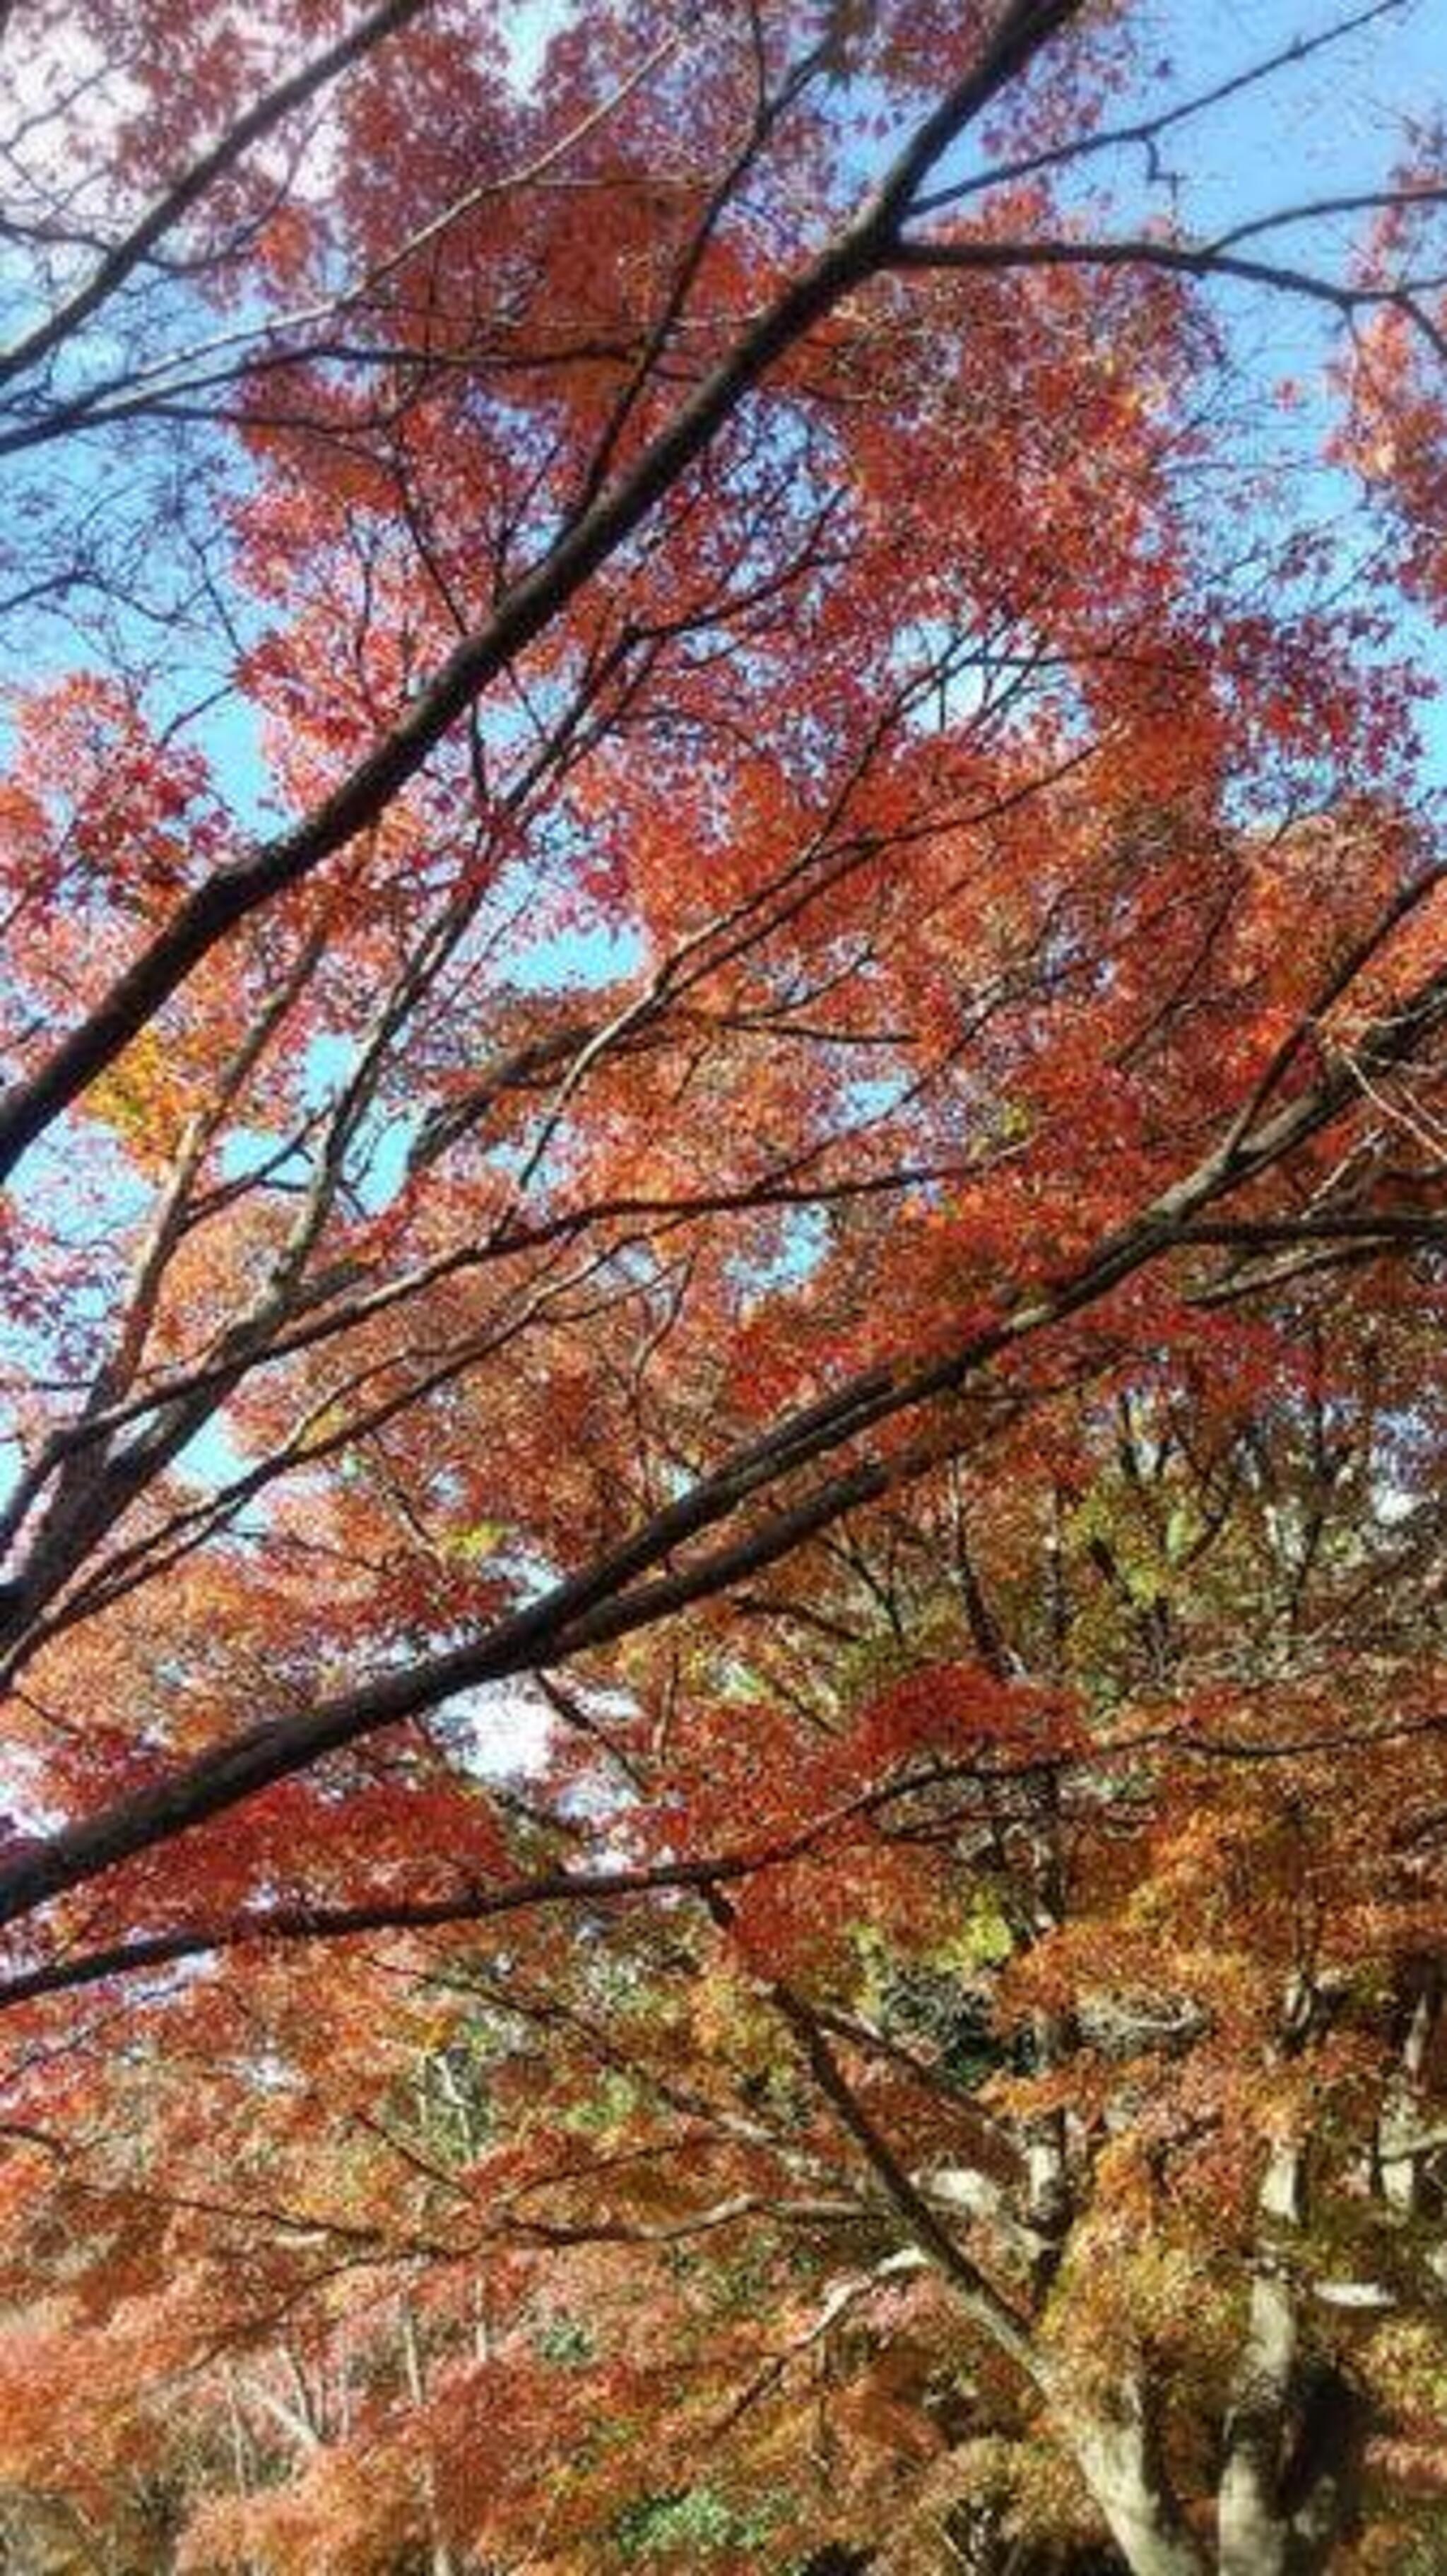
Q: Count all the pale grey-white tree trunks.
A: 2